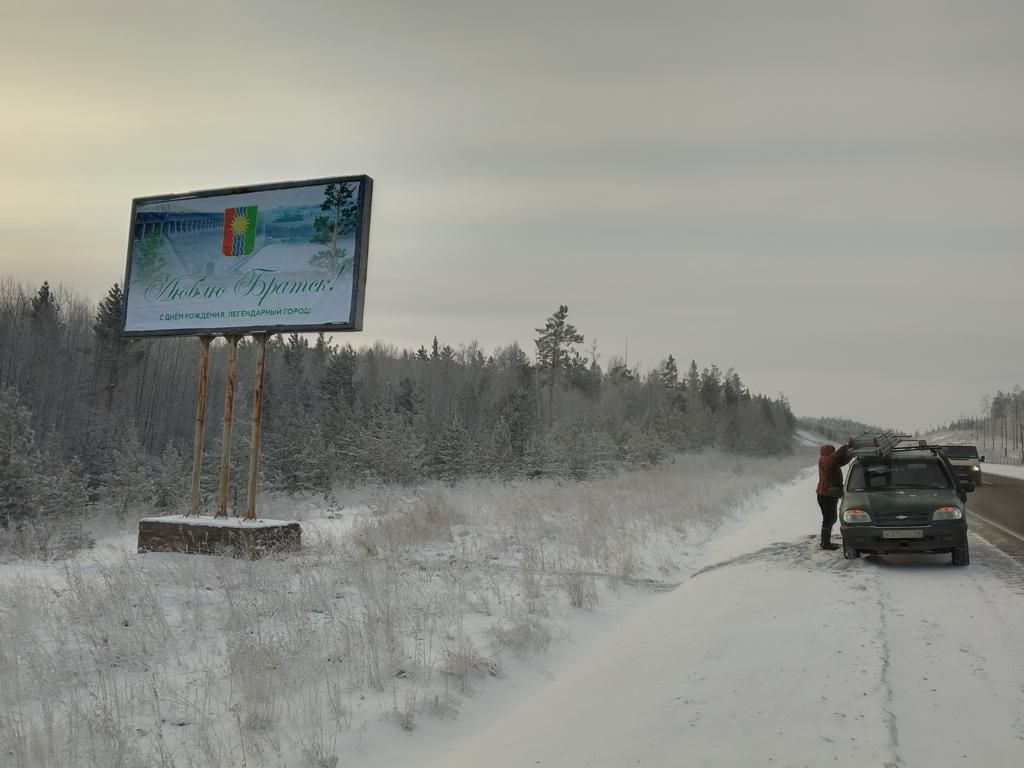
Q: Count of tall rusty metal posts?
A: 3